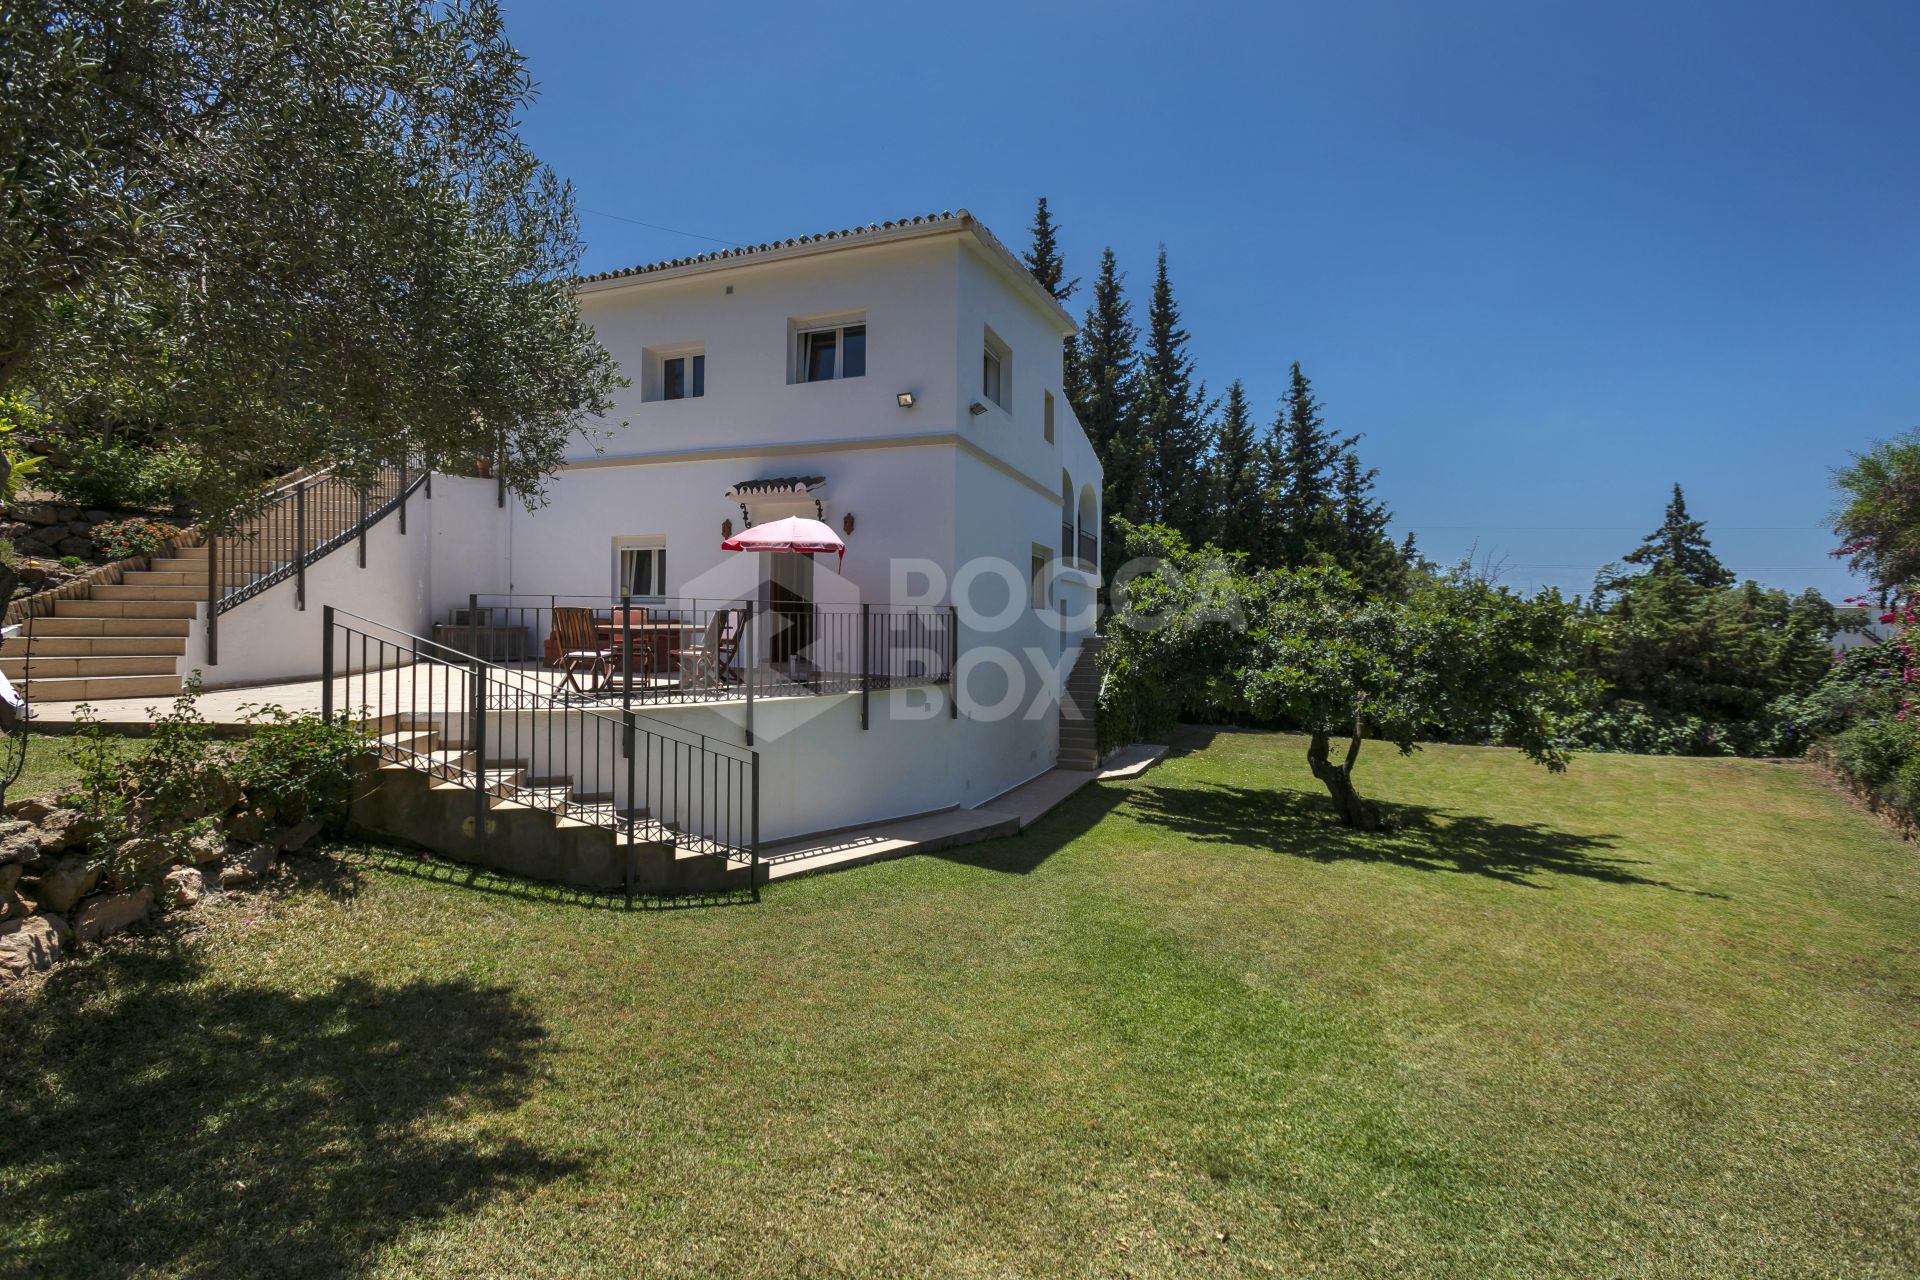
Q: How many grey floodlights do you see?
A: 2